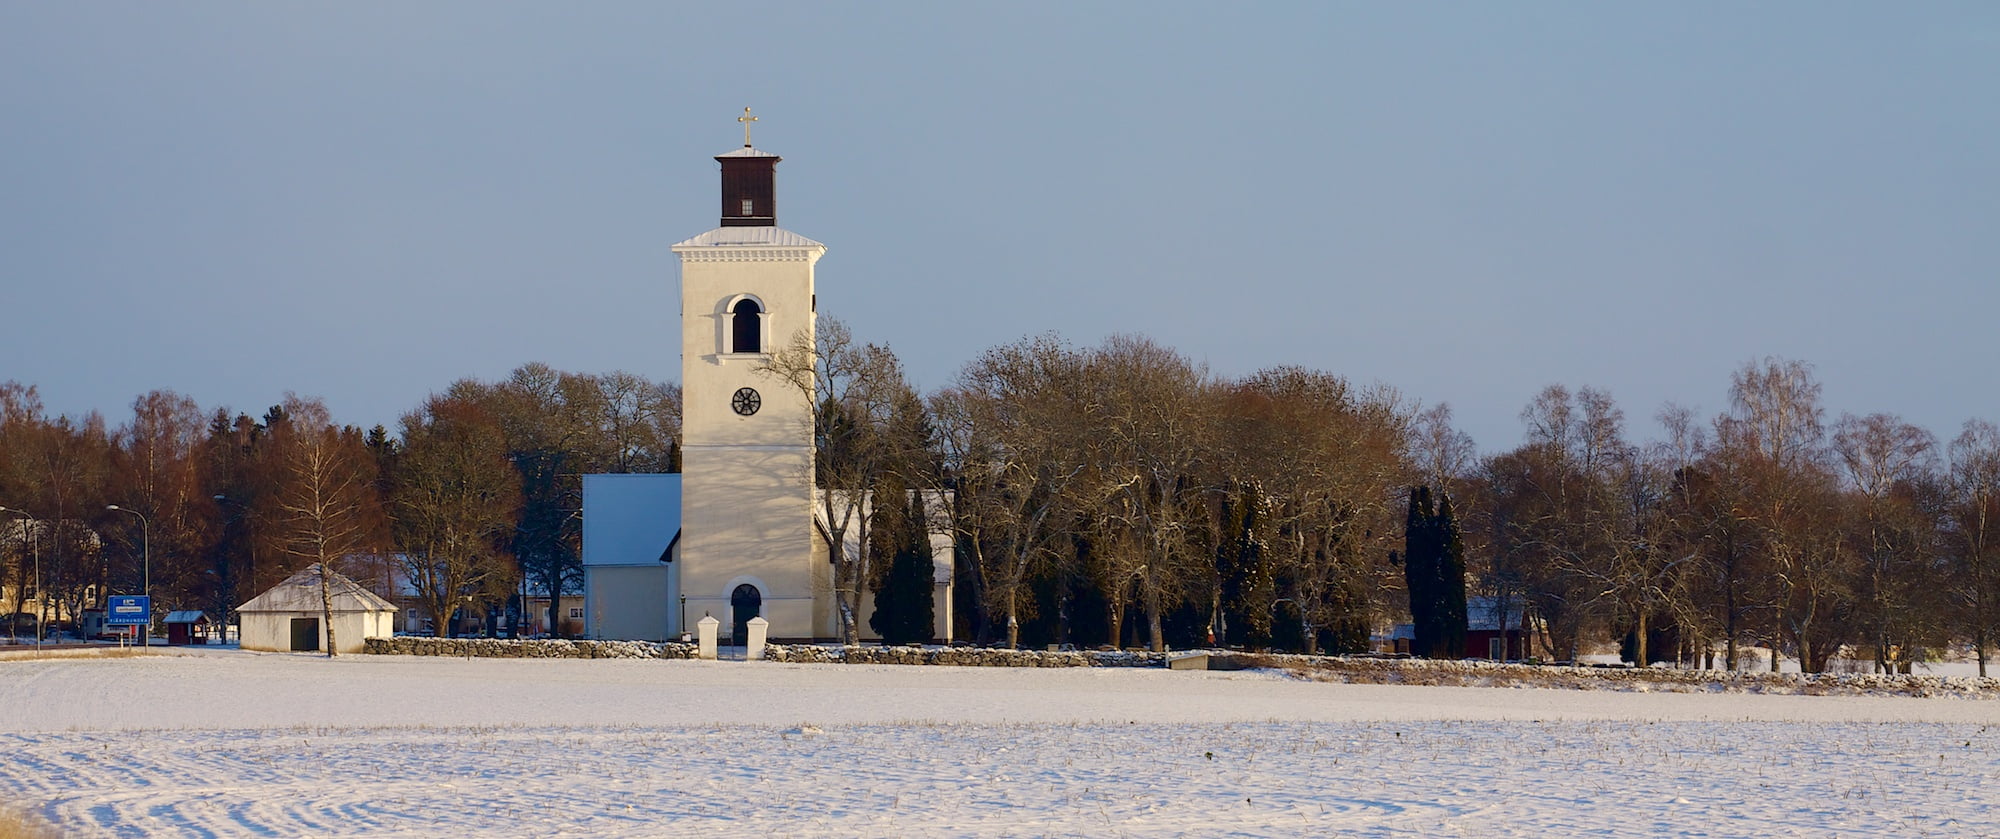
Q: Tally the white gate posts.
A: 2